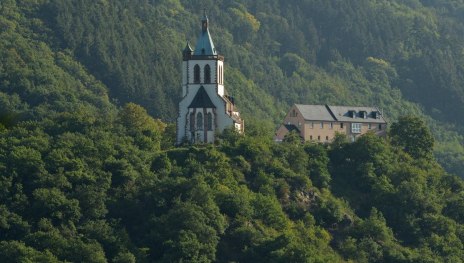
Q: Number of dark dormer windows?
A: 3